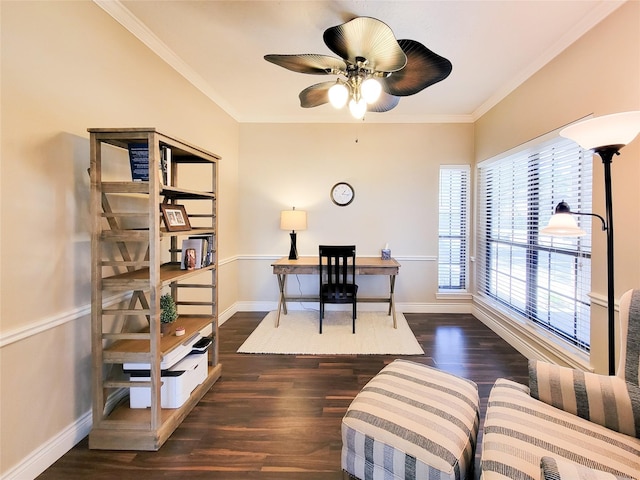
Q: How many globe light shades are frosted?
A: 3